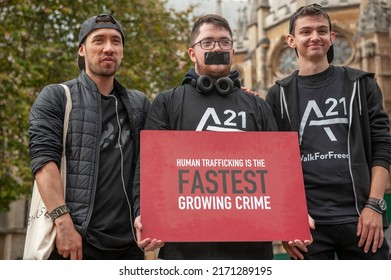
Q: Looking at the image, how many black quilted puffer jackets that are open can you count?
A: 1